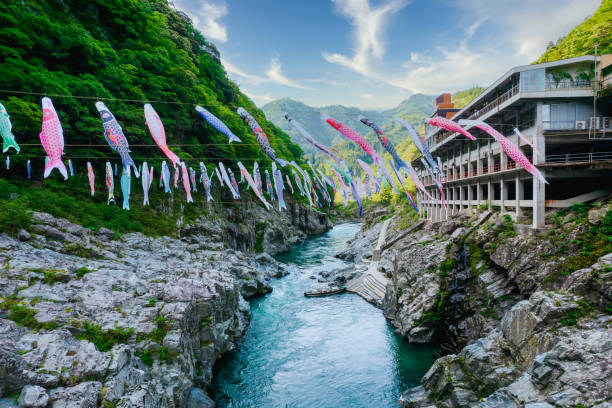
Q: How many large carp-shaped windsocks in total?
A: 12